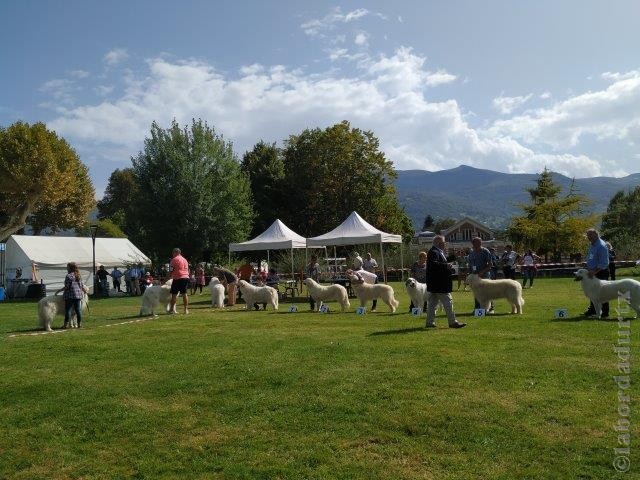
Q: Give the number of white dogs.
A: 9